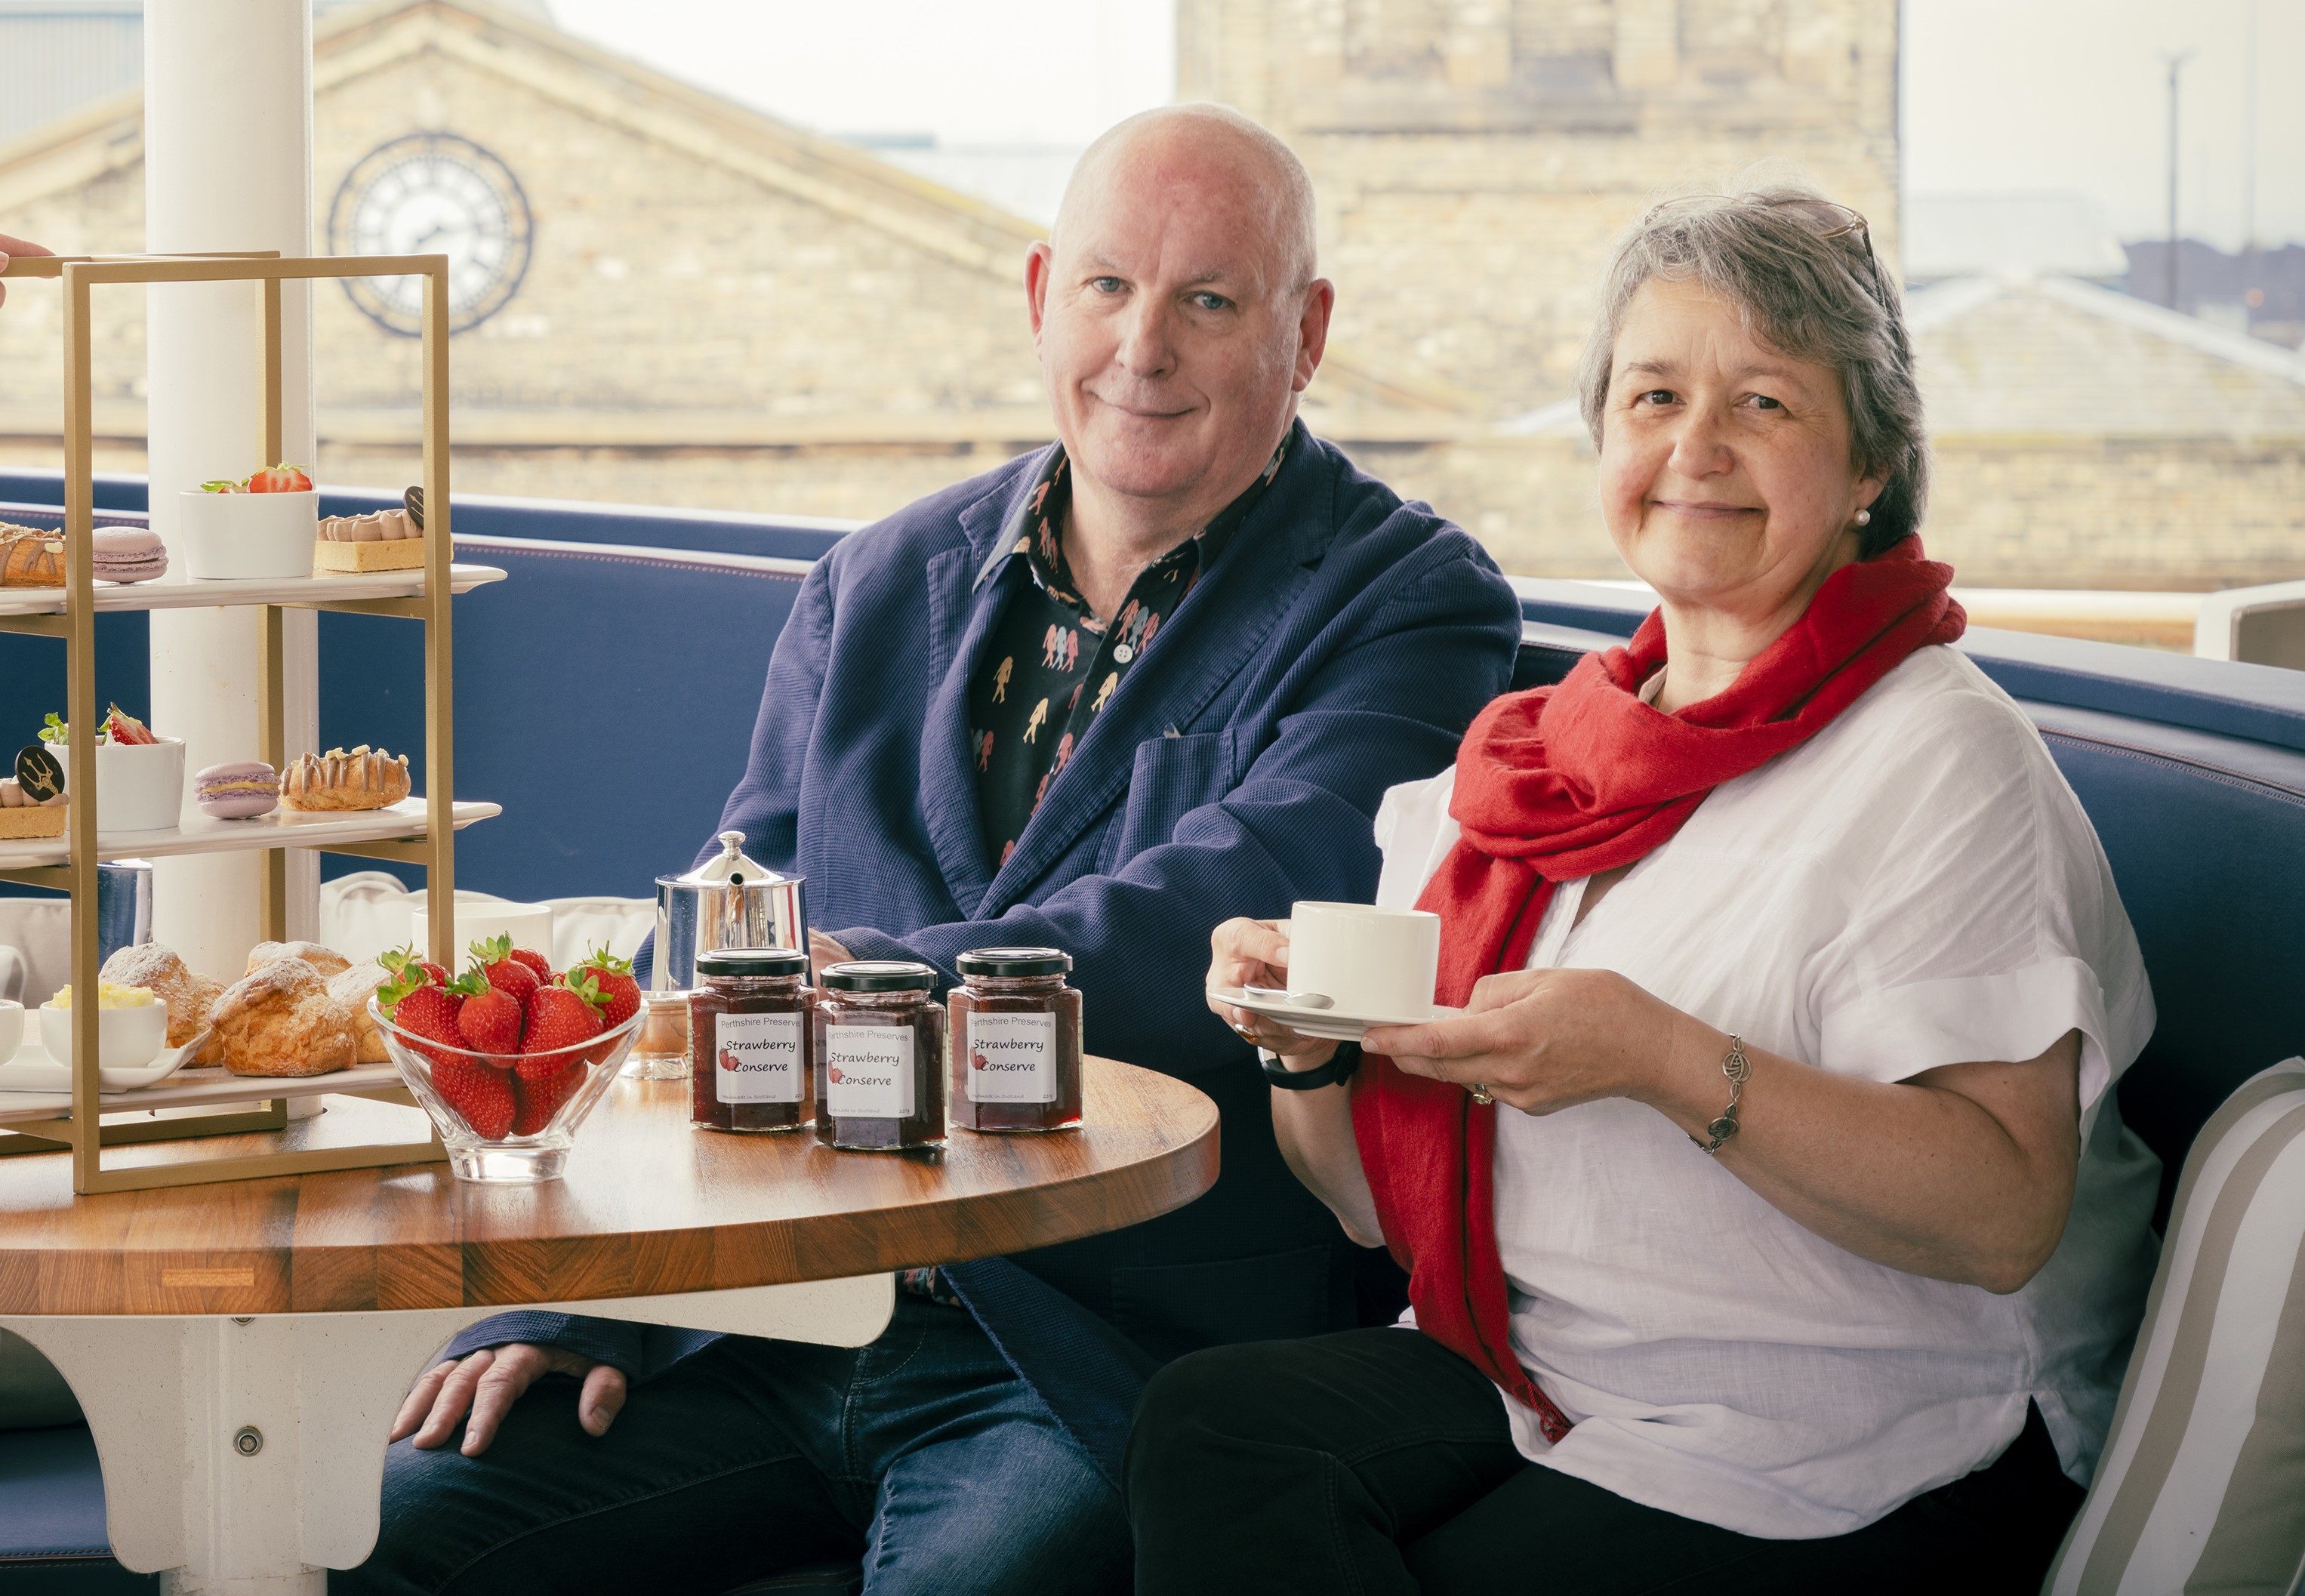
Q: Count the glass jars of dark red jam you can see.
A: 3